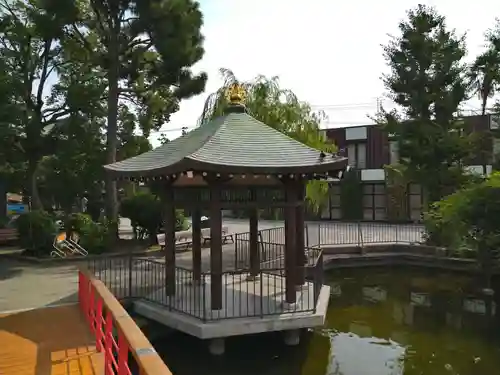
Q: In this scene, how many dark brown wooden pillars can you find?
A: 6